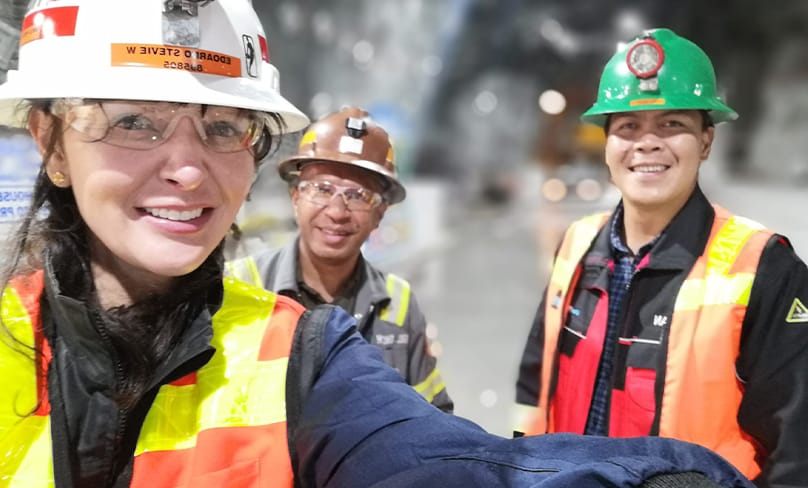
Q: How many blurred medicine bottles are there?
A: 0